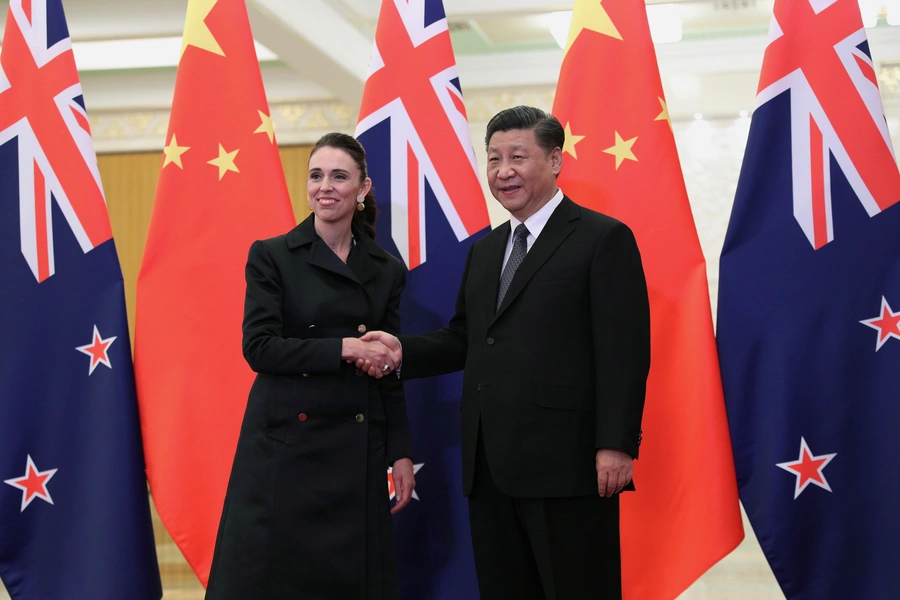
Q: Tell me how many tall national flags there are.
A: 5